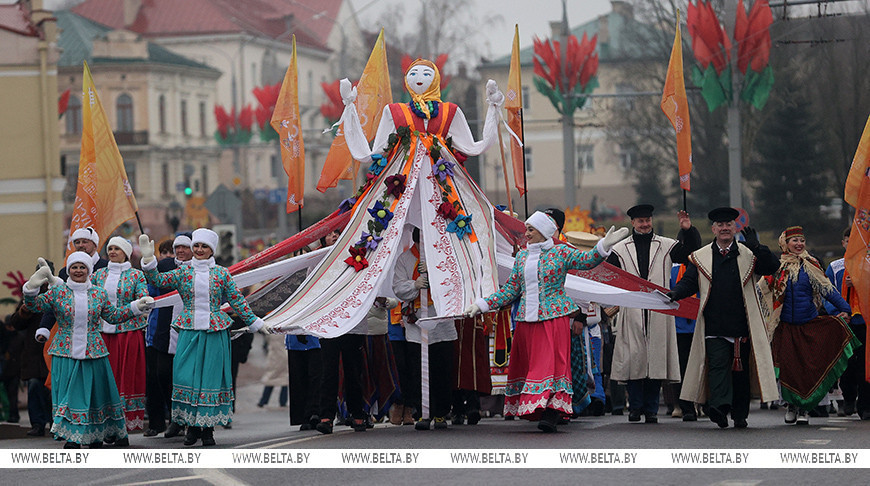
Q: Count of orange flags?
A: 6